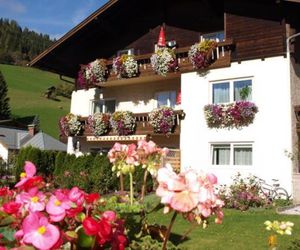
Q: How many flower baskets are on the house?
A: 9